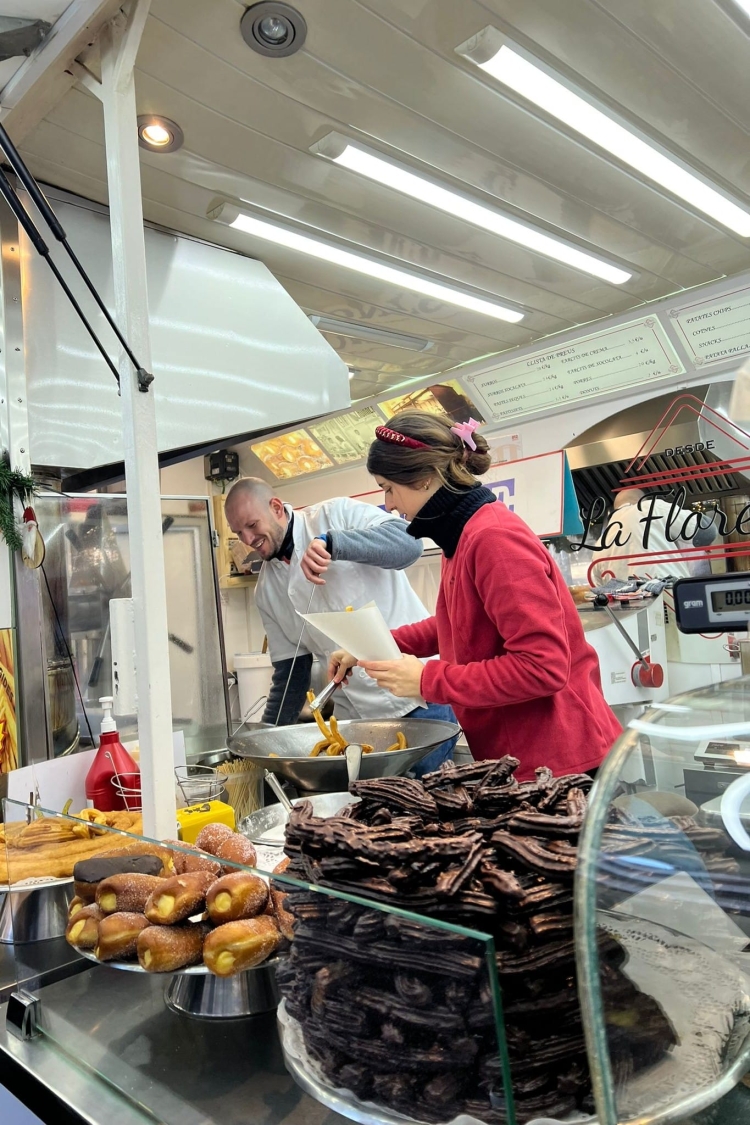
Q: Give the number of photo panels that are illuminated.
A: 3